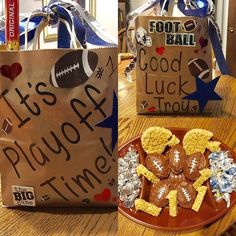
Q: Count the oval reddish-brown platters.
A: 1